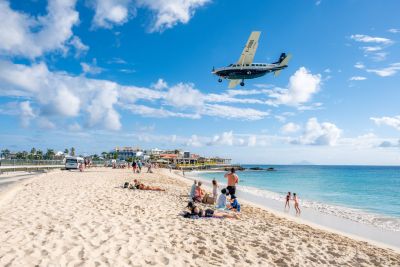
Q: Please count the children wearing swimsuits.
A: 2